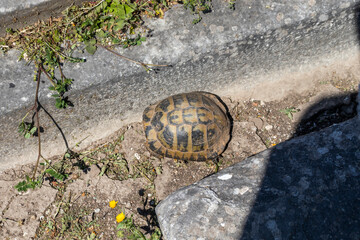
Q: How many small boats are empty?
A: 0